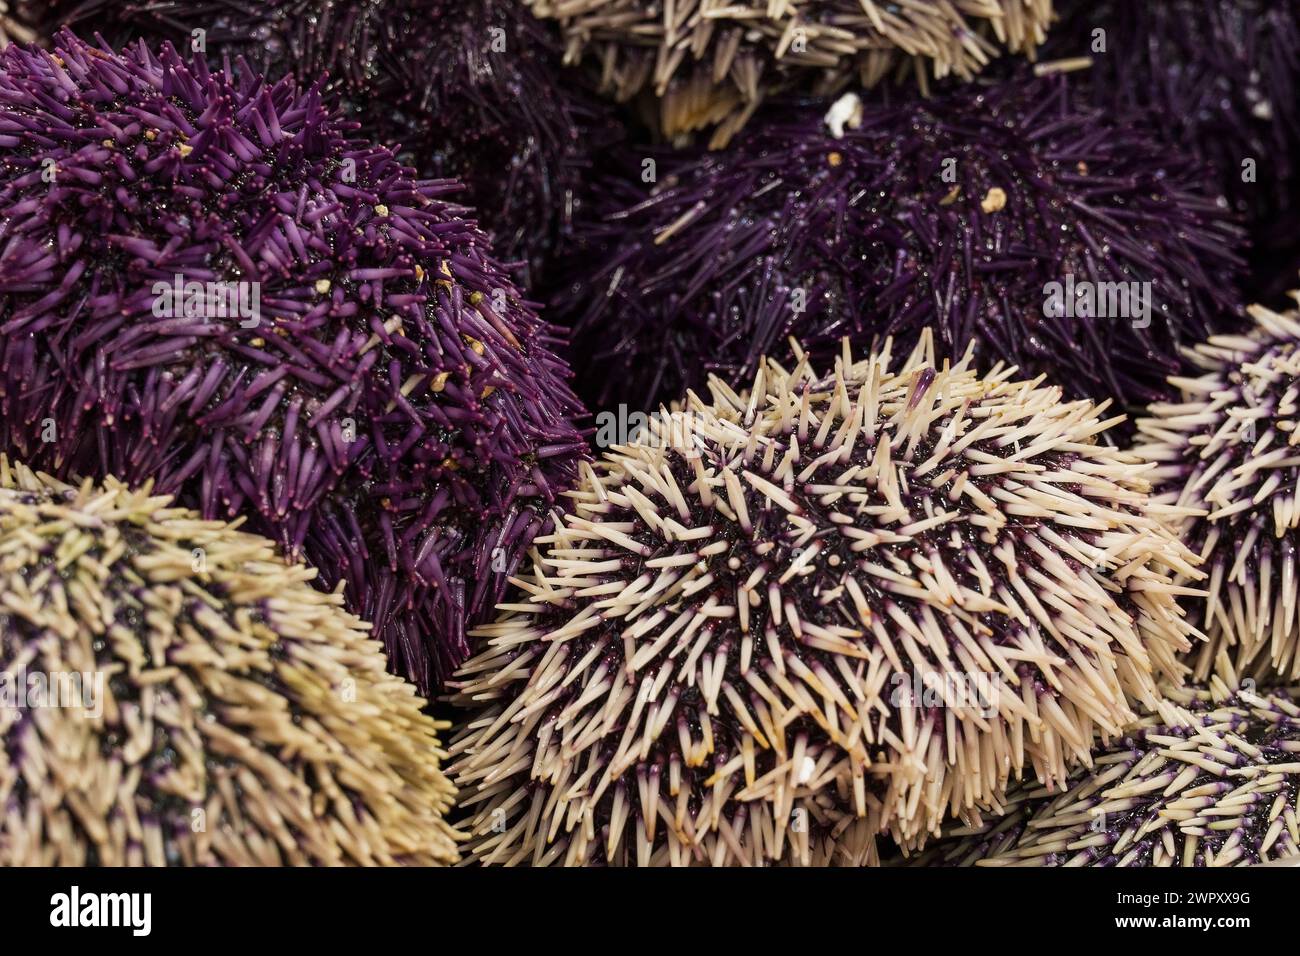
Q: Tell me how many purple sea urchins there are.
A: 4